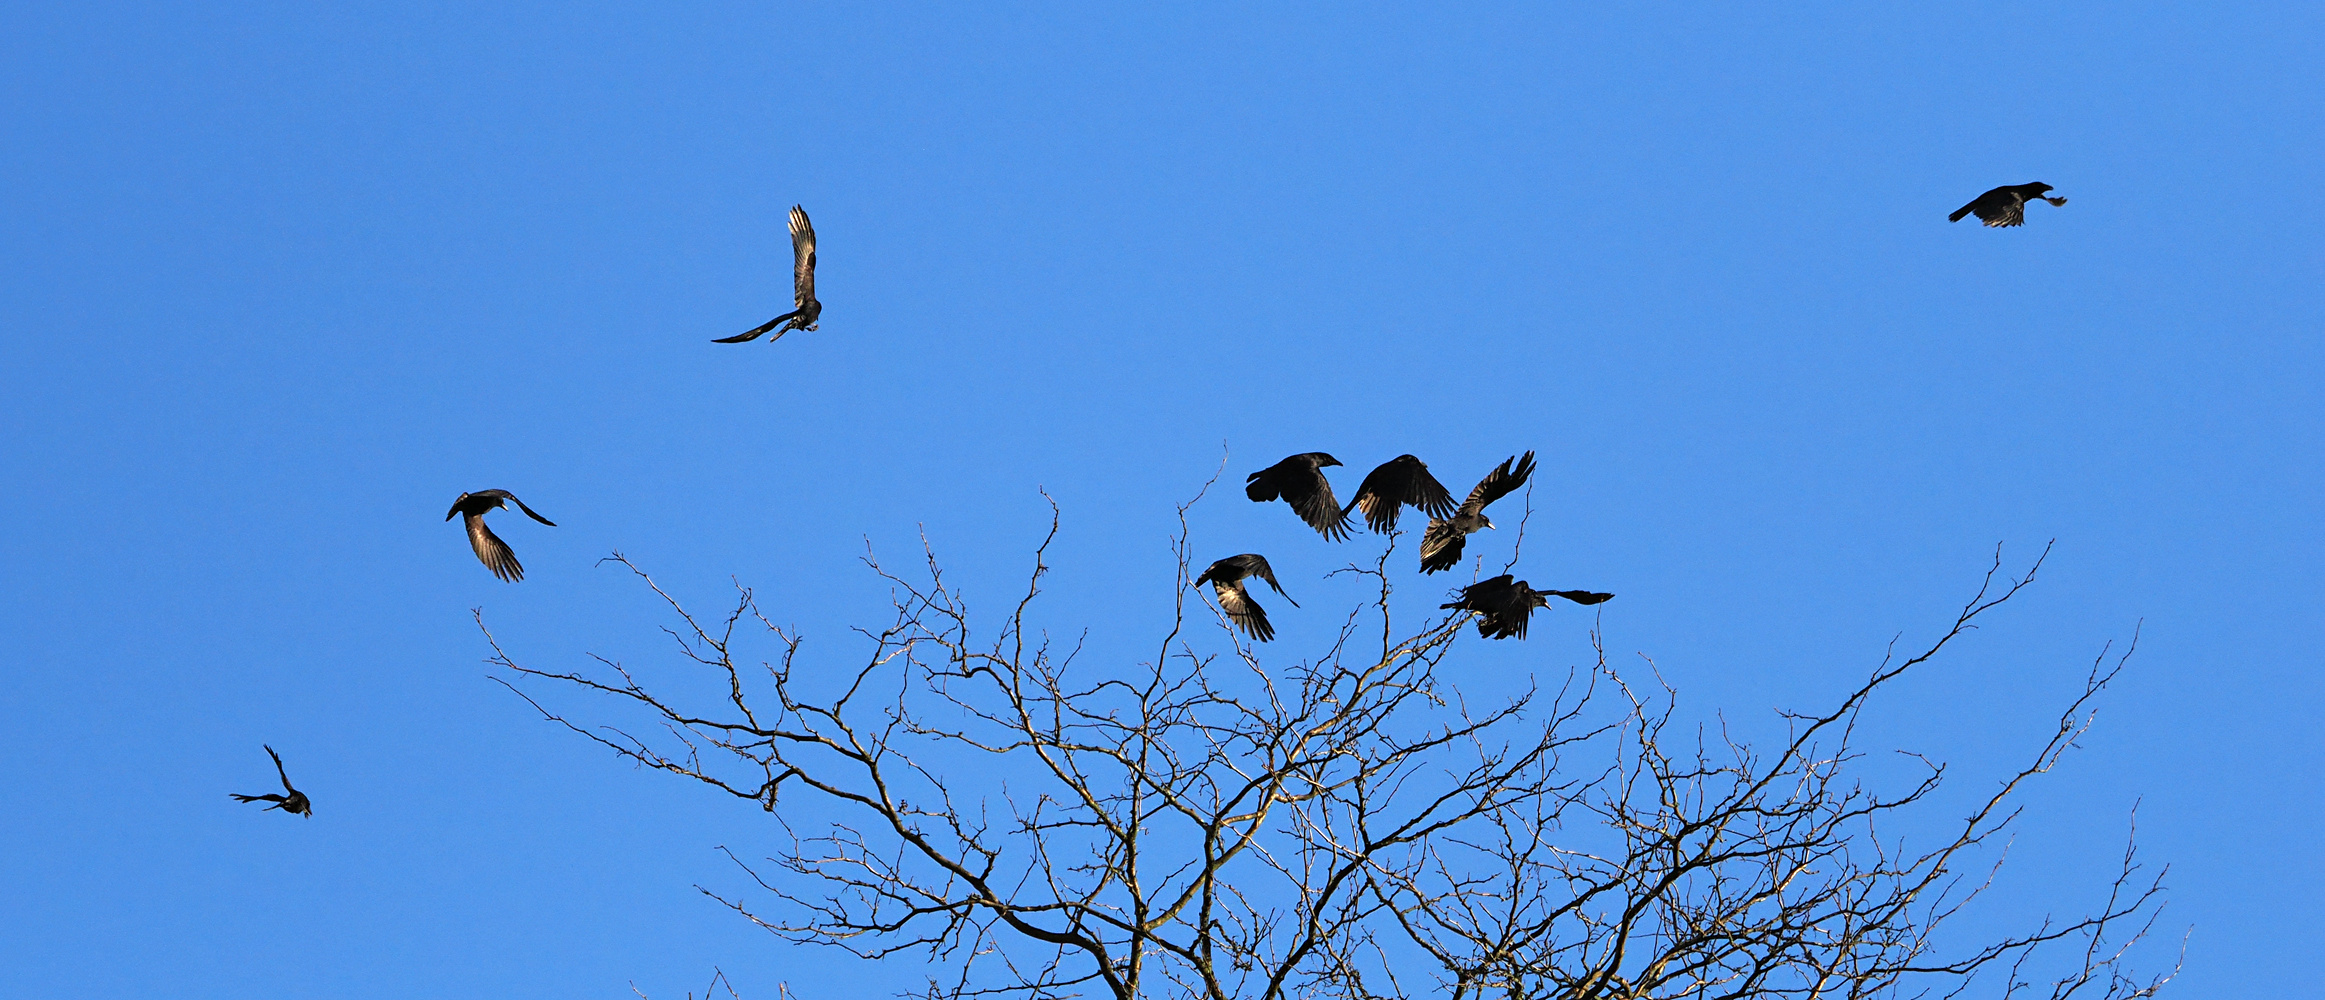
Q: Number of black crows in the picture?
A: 9